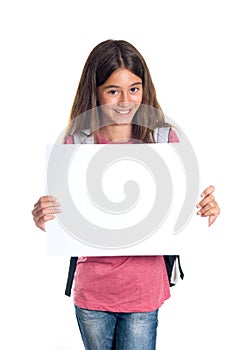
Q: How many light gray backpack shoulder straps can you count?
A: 2